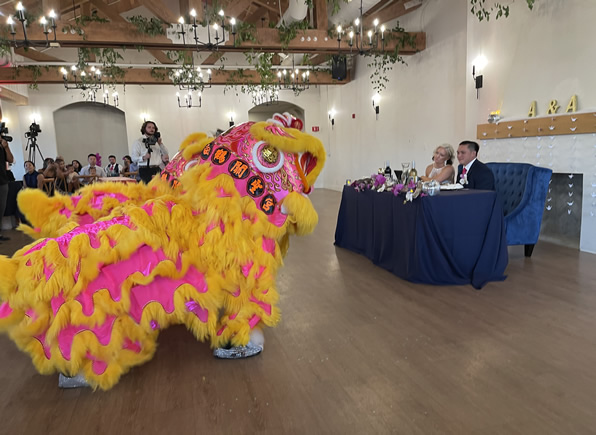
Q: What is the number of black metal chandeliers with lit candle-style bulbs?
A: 9